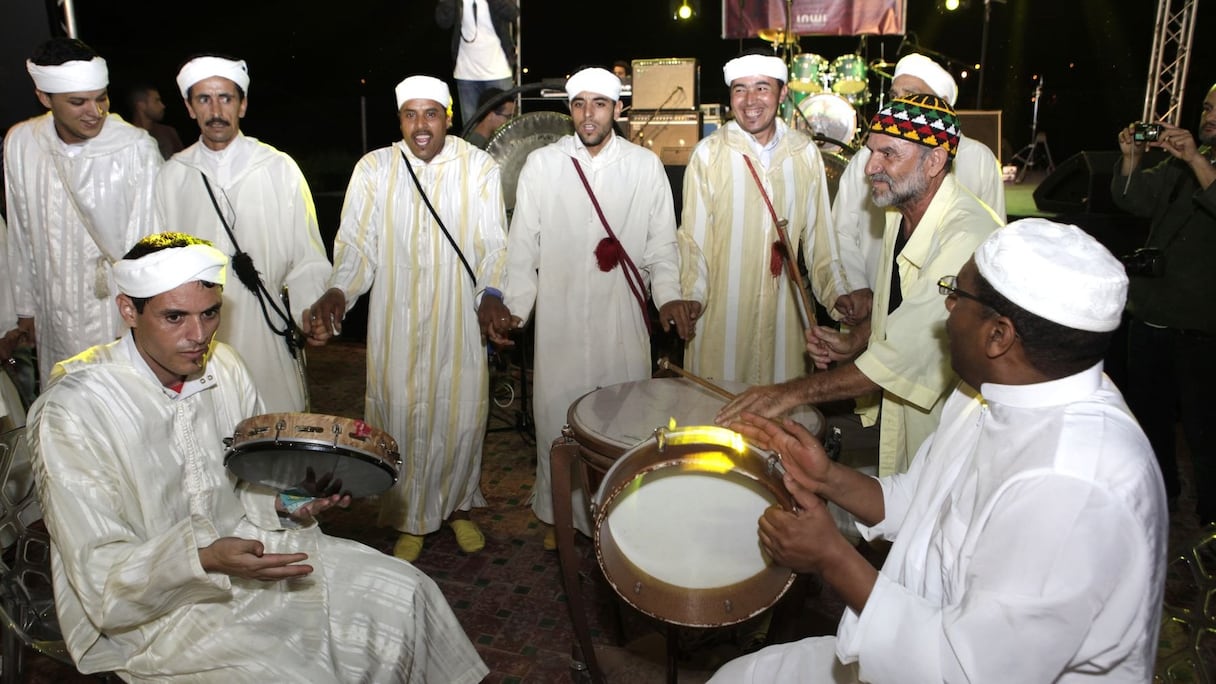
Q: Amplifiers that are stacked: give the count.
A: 2